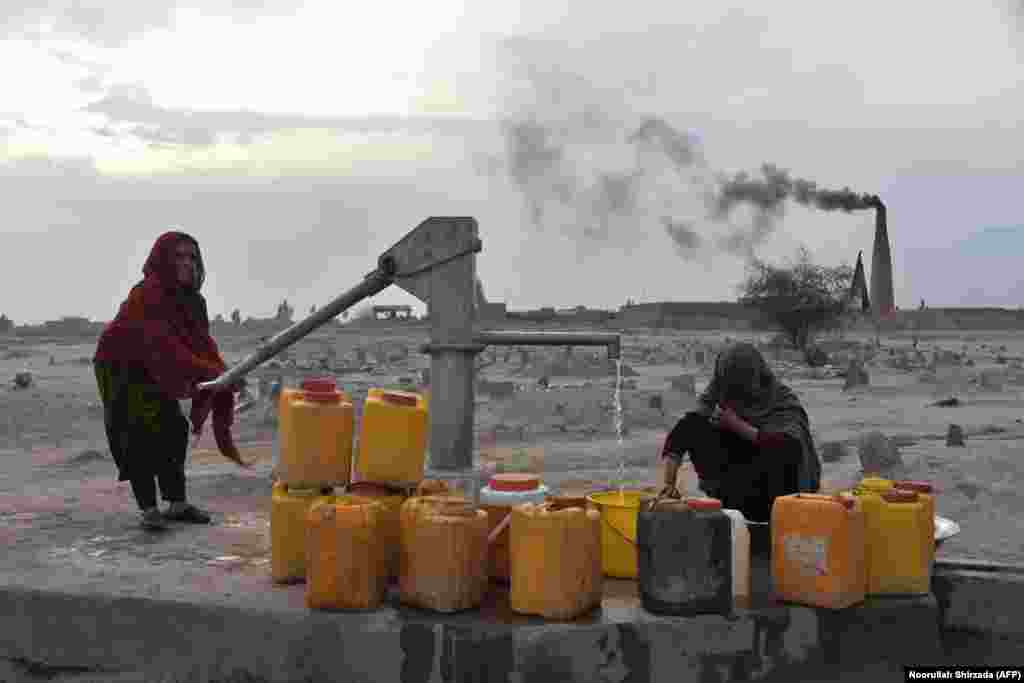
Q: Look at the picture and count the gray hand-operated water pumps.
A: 1